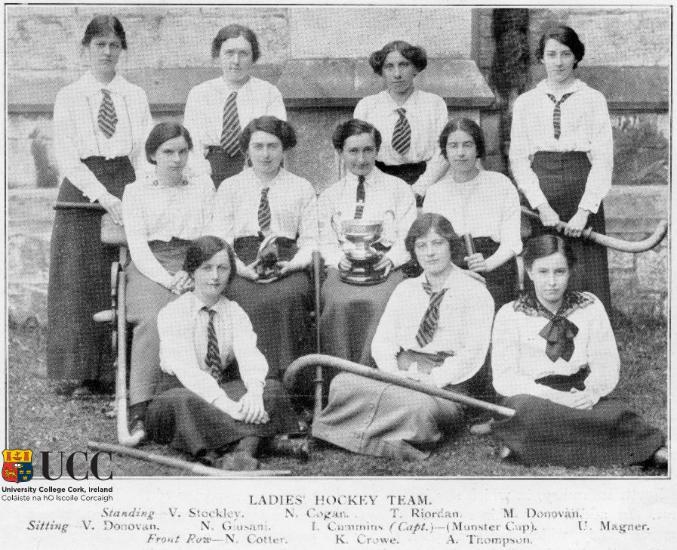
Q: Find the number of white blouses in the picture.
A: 11